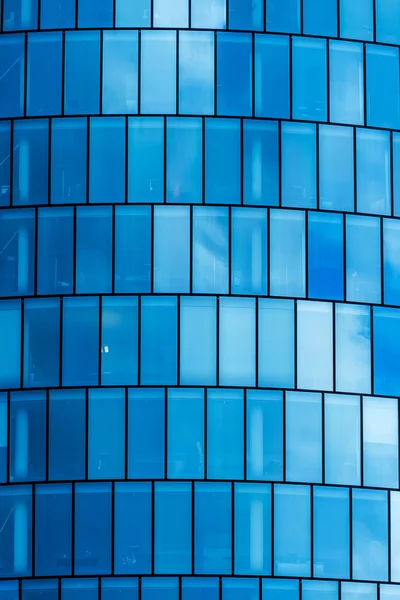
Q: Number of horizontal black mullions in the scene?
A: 7